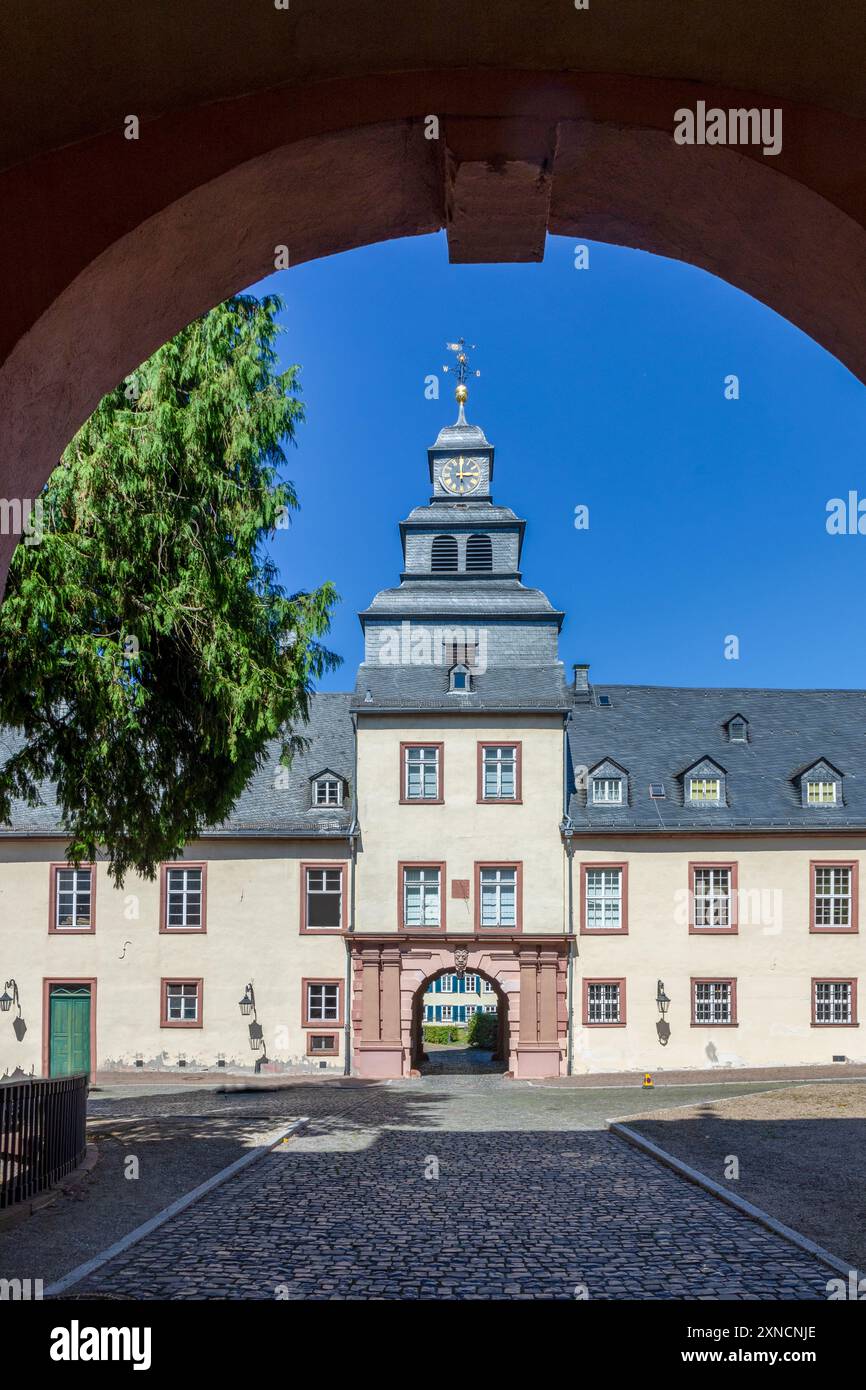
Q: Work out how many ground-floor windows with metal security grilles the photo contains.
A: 3